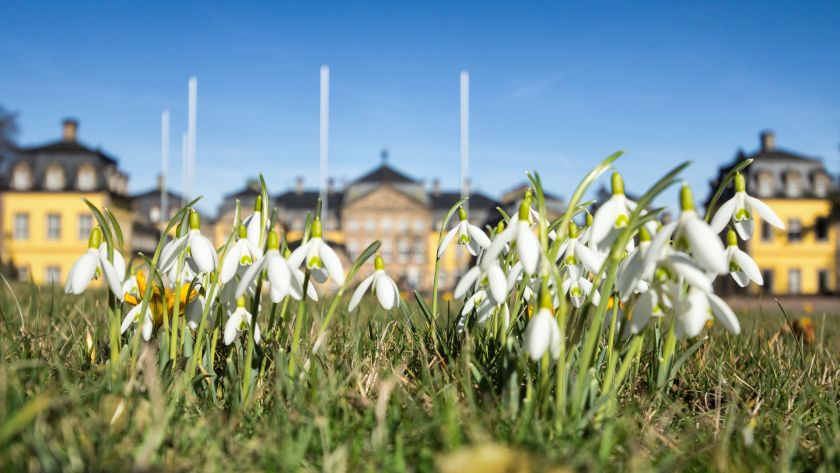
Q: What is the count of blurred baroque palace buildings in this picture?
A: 3